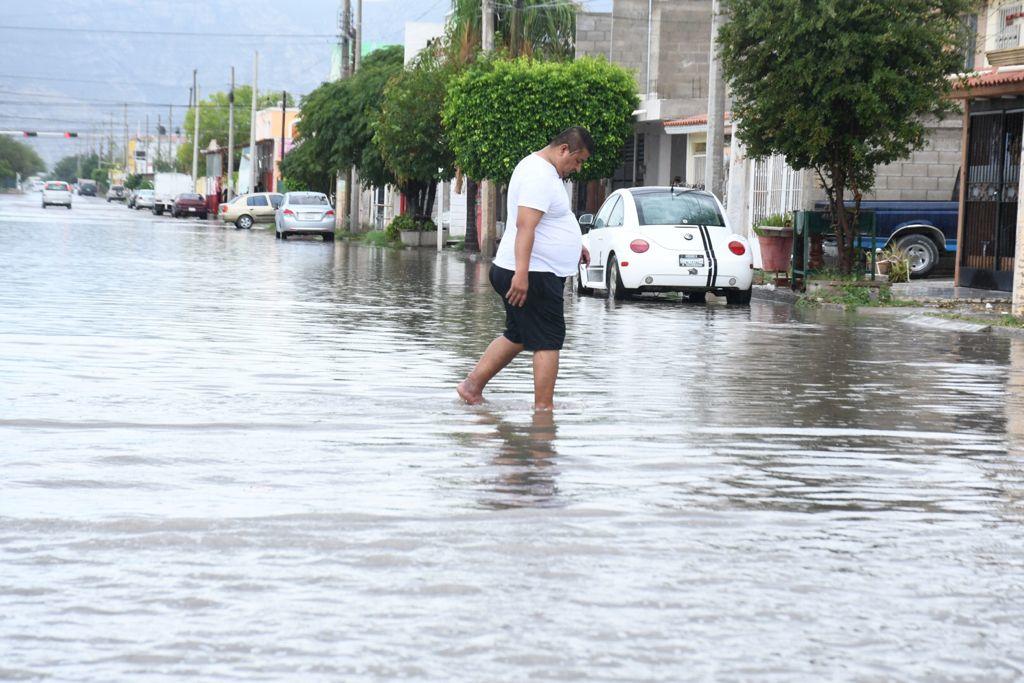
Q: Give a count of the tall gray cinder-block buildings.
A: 1